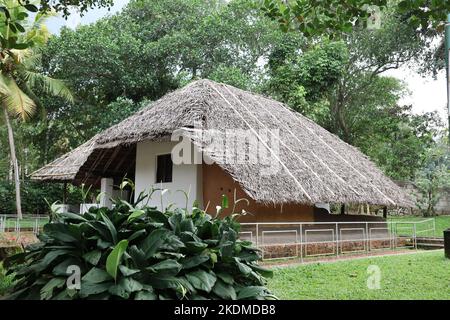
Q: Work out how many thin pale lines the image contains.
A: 4